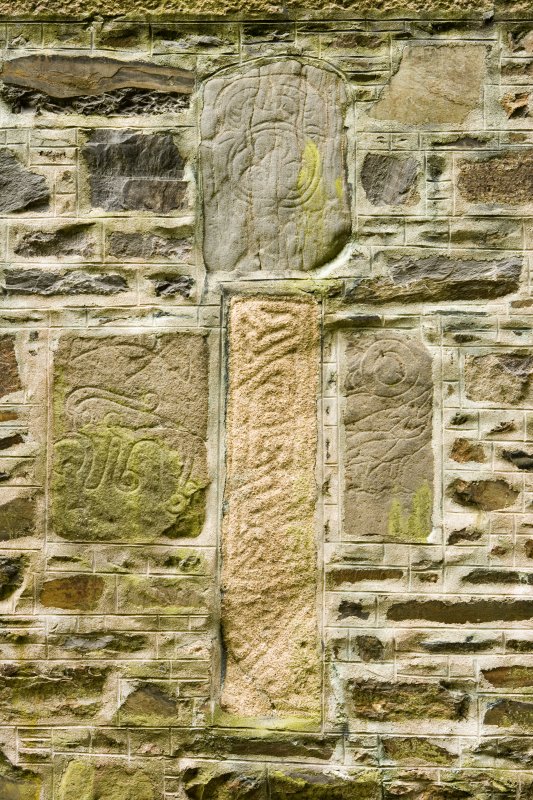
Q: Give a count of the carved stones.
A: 4